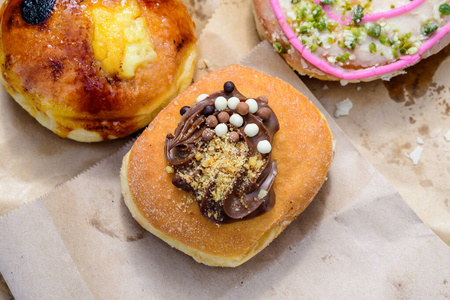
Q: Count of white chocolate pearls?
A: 8